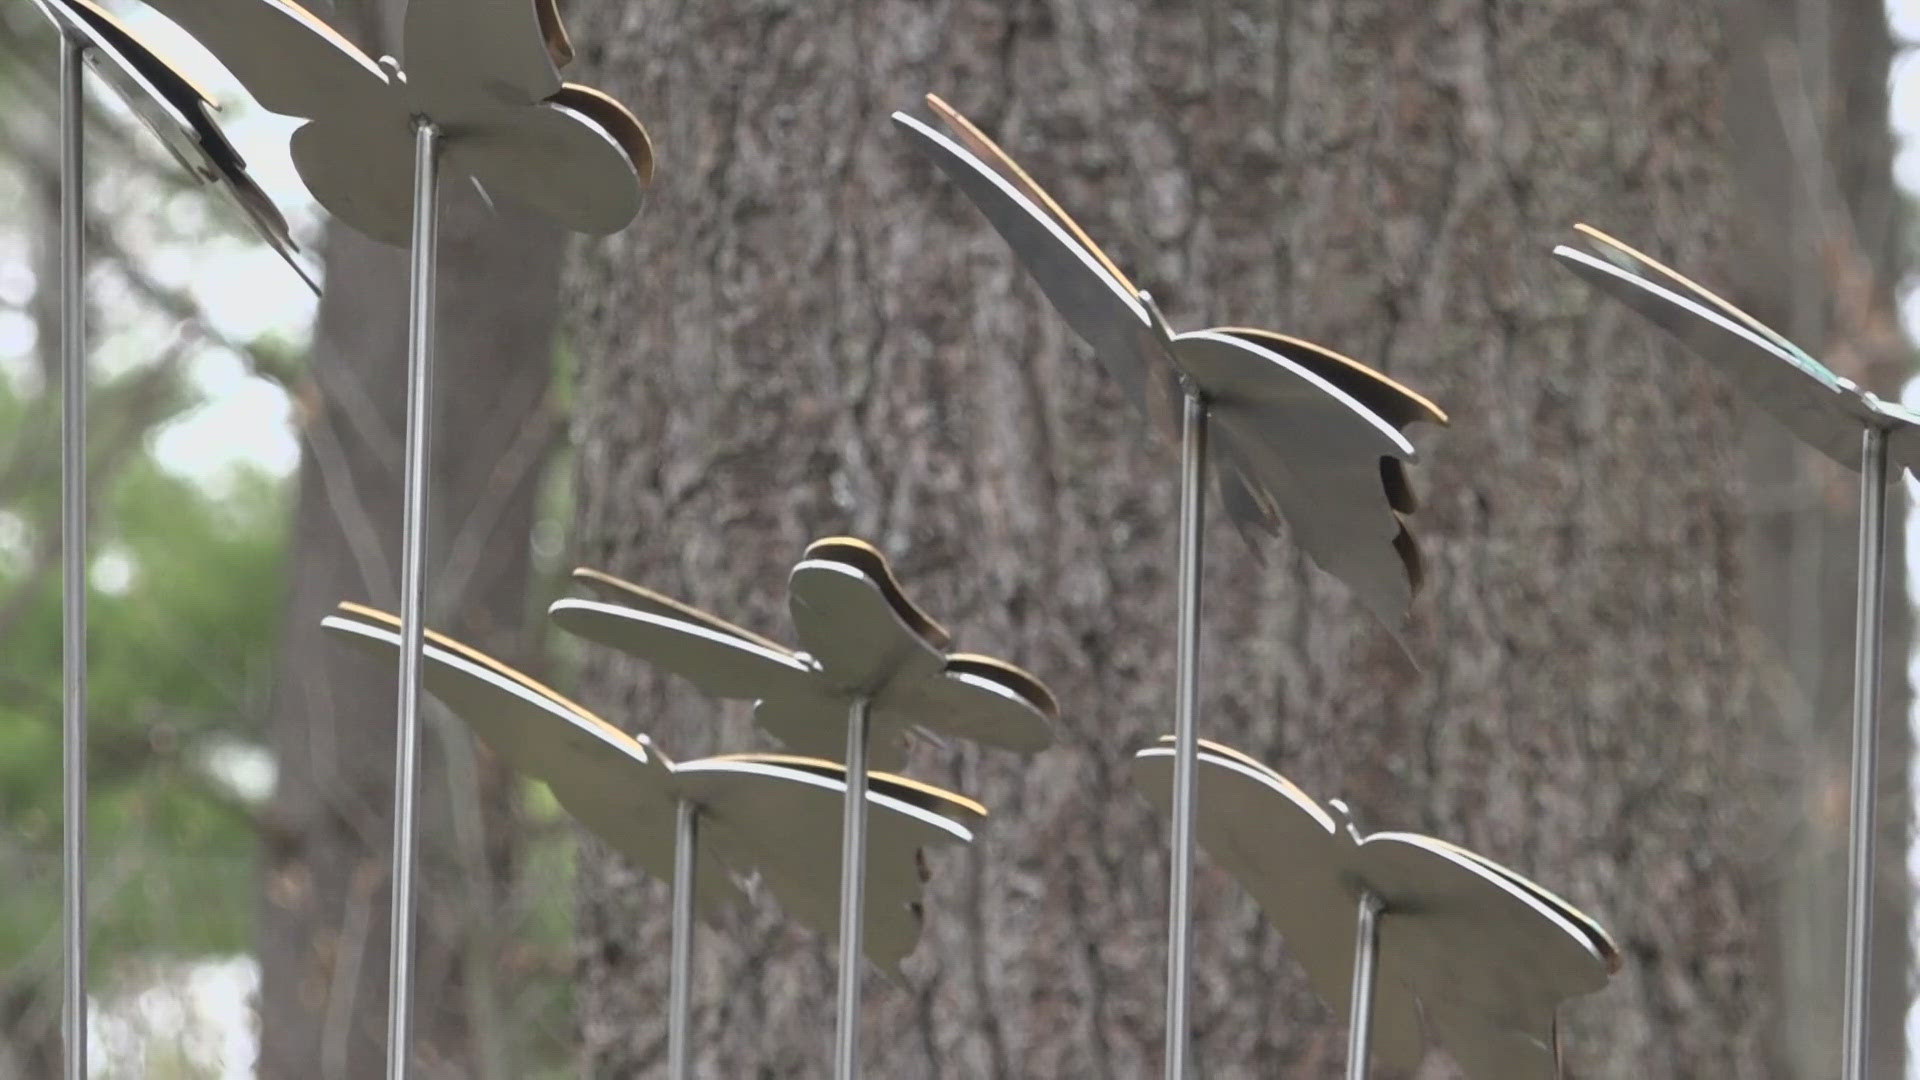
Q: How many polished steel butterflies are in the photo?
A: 7